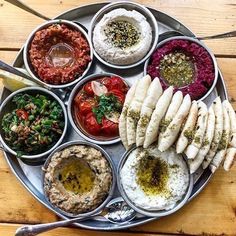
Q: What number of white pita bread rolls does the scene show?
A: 12